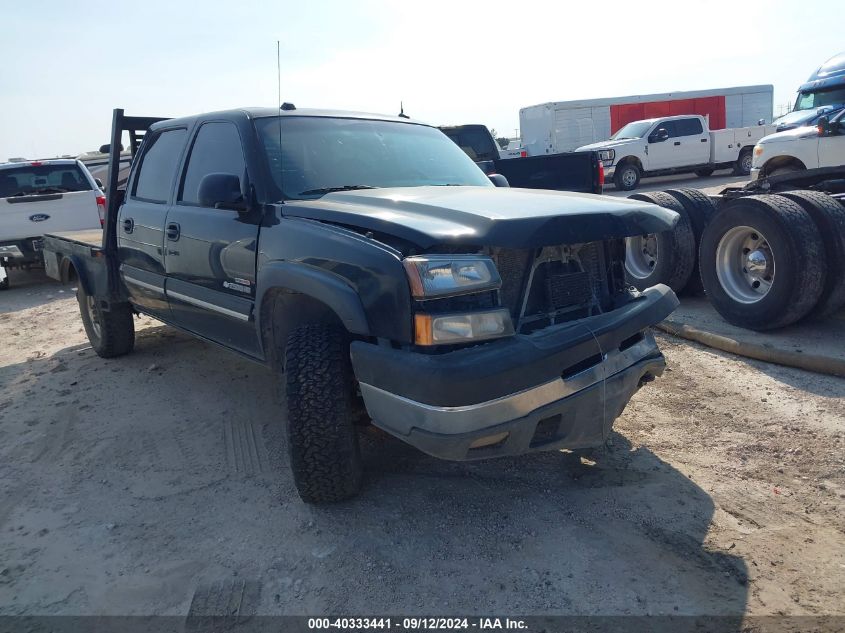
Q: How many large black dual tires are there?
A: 4